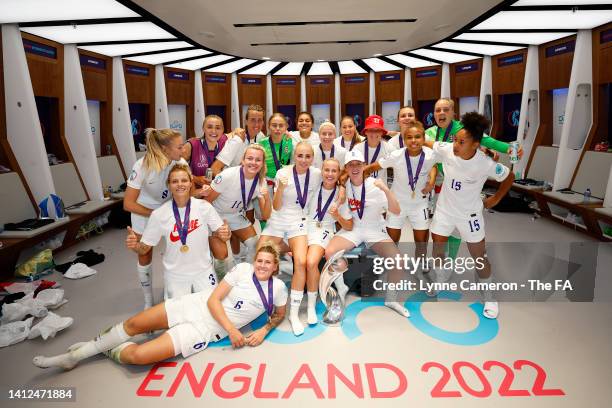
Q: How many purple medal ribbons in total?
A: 15